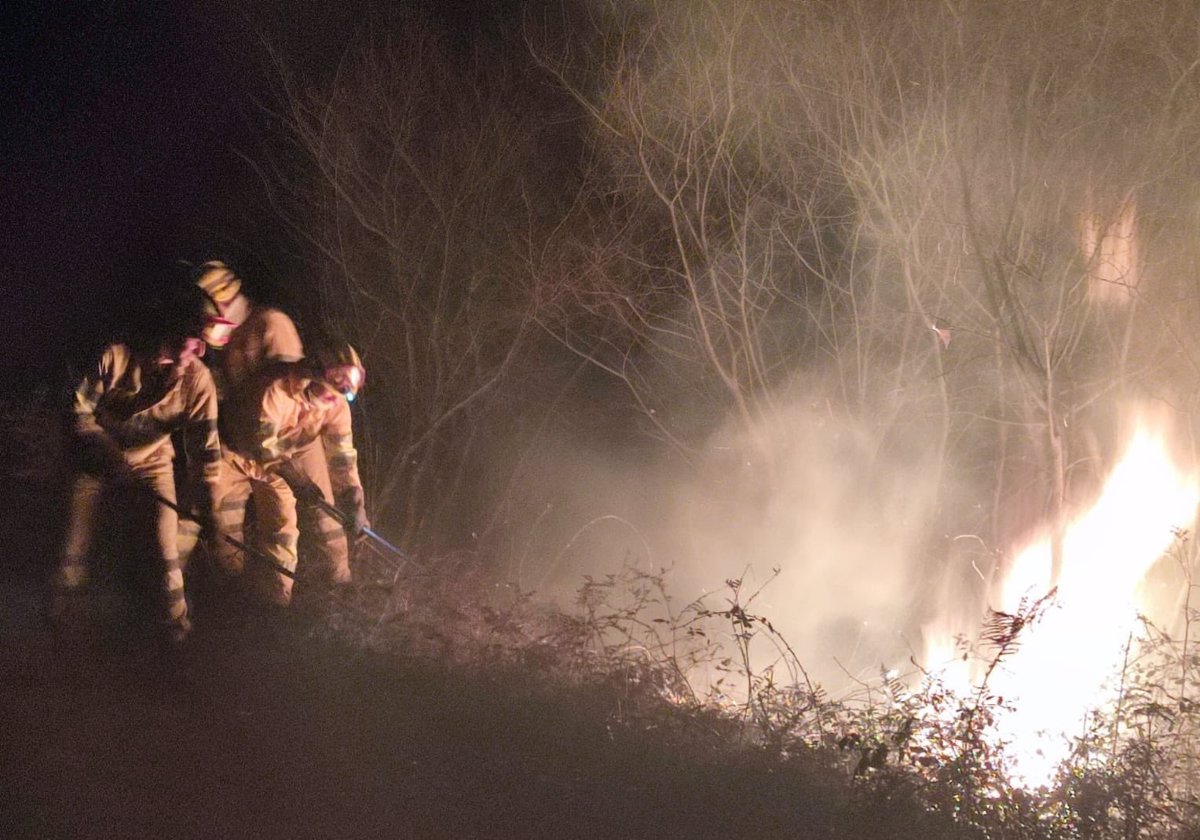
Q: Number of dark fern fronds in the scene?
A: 1